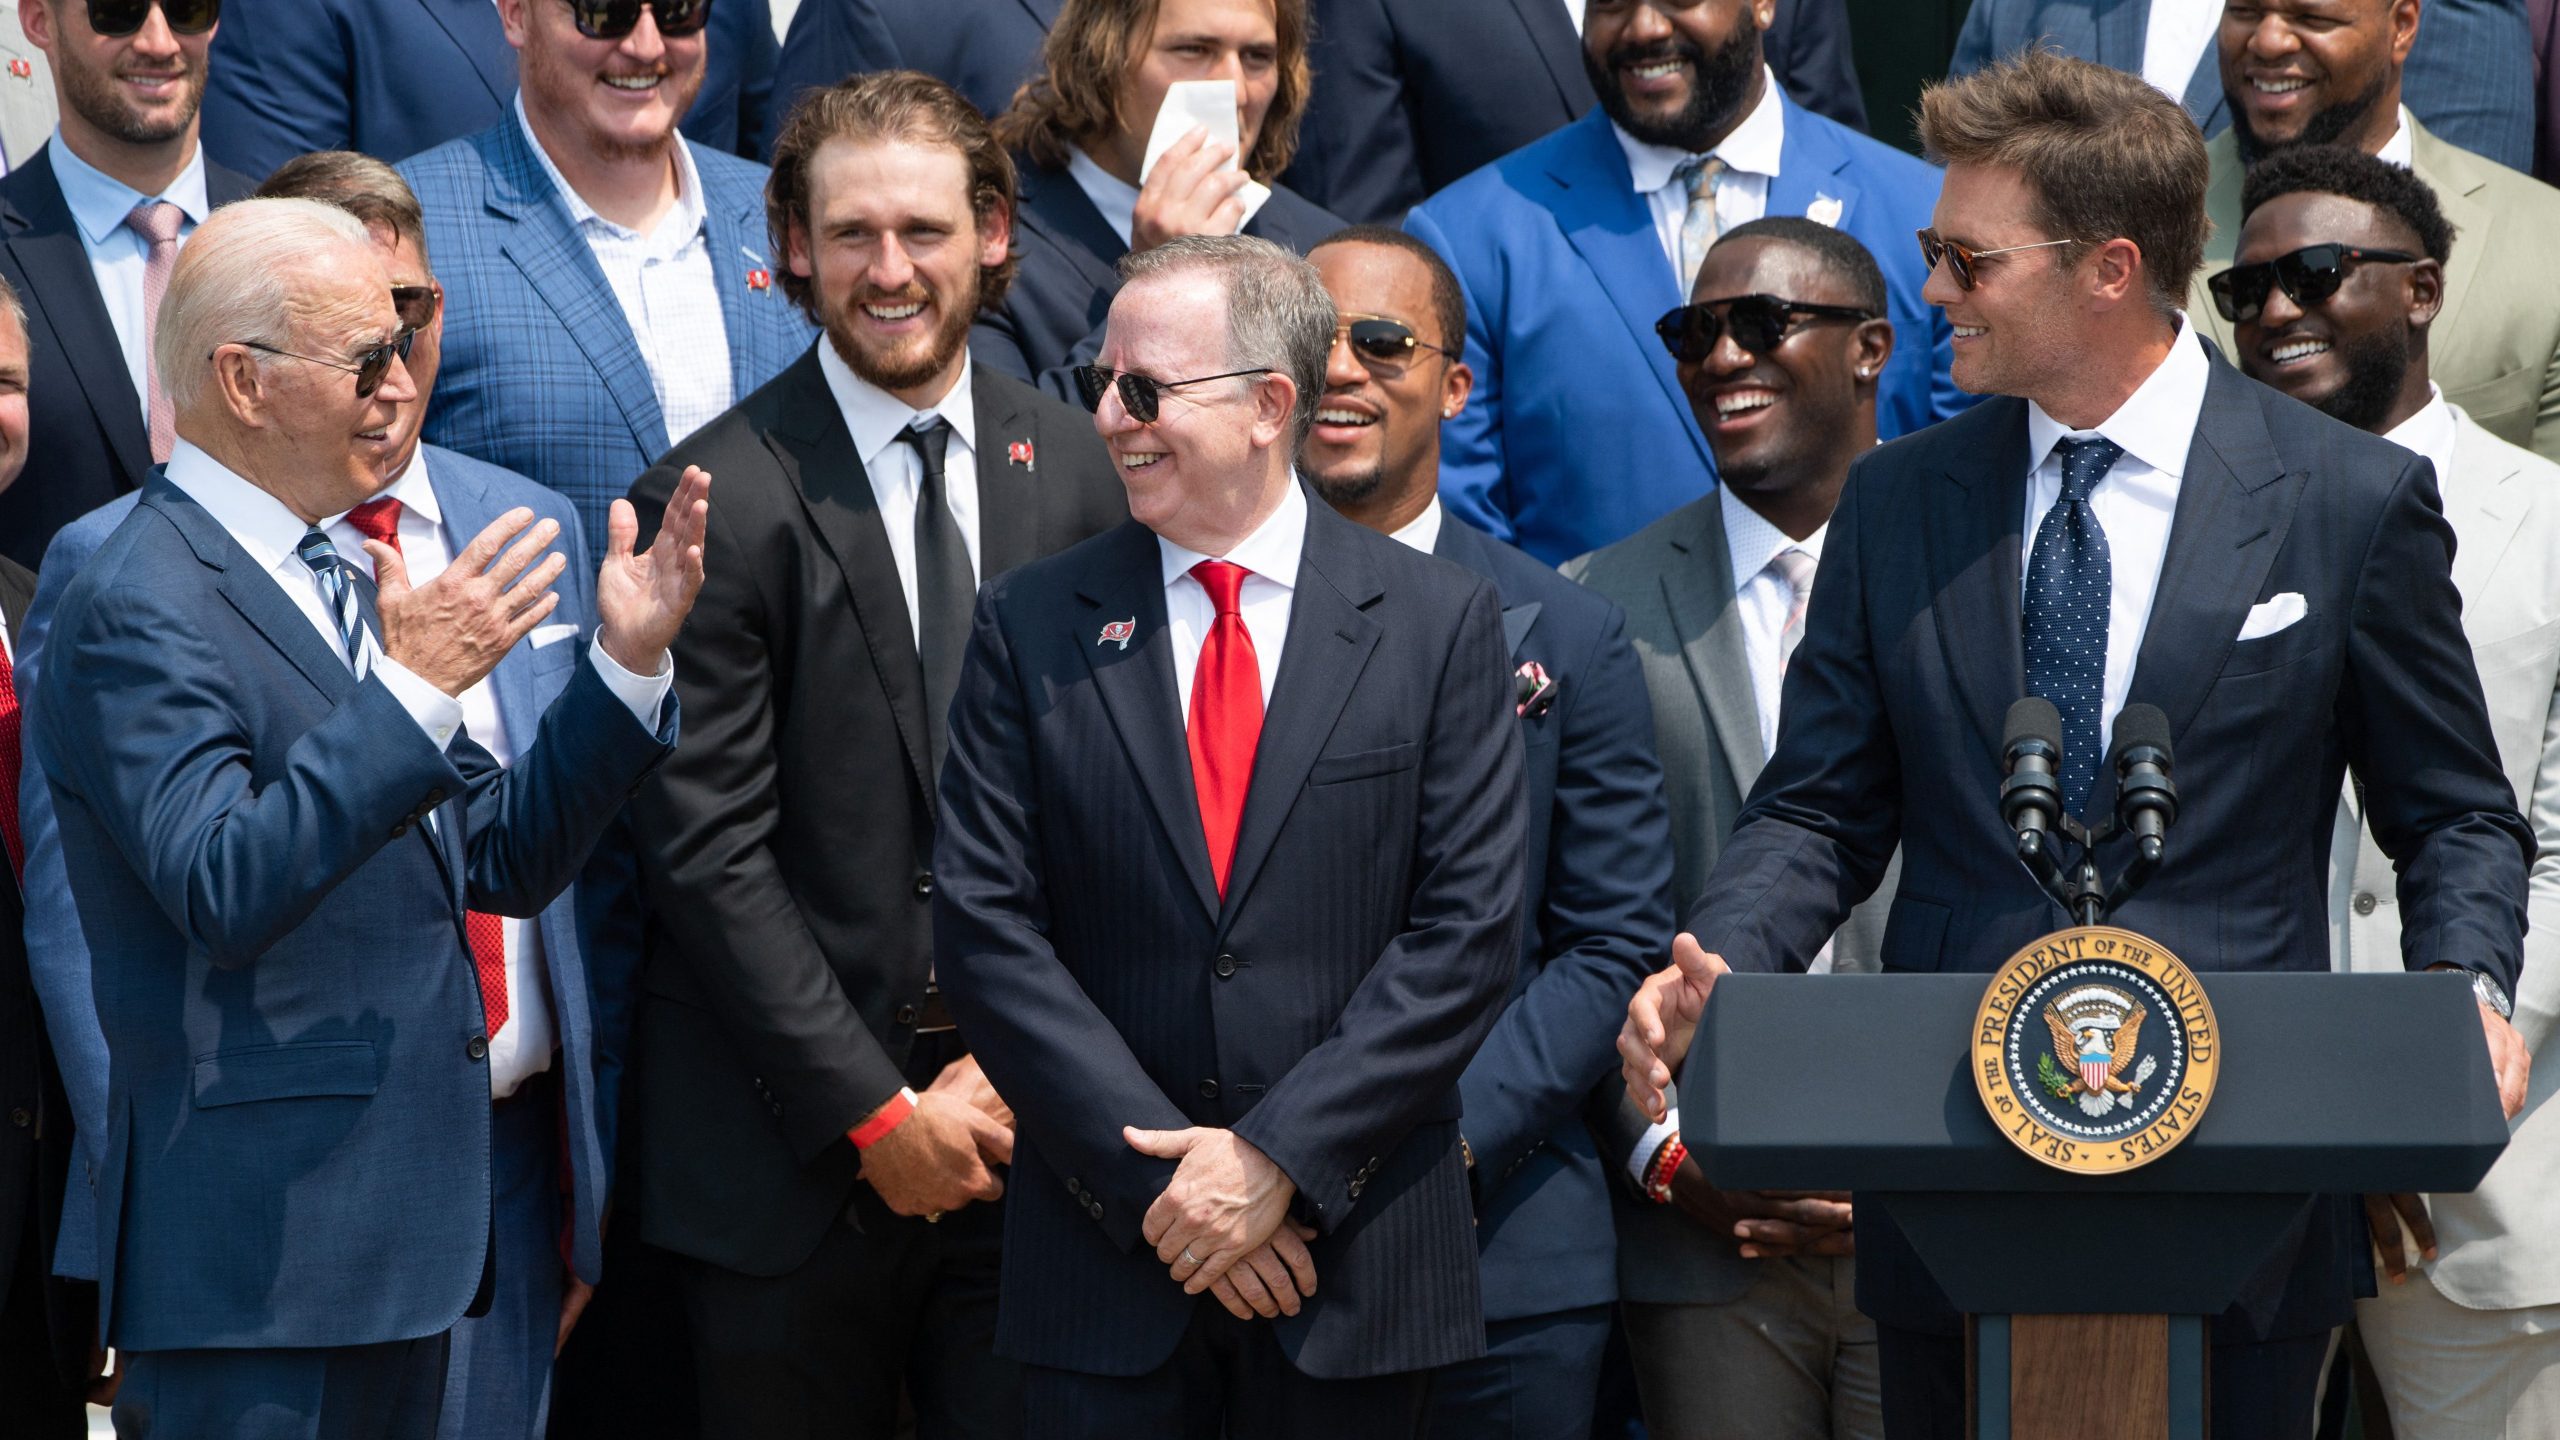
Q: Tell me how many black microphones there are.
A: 2